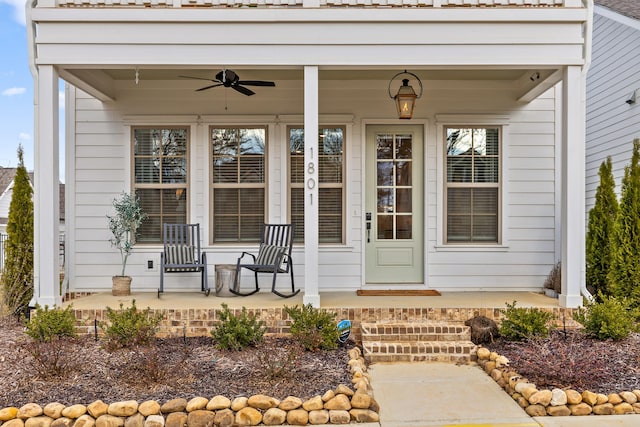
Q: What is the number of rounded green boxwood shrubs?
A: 6